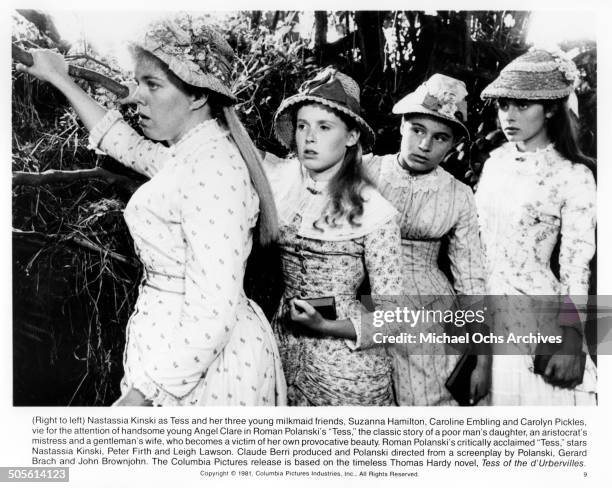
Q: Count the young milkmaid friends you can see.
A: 3